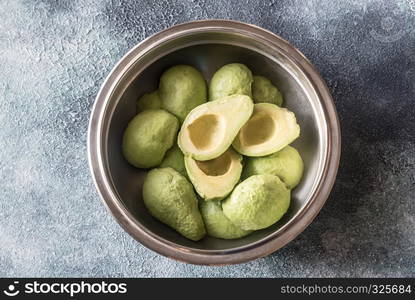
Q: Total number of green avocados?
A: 13